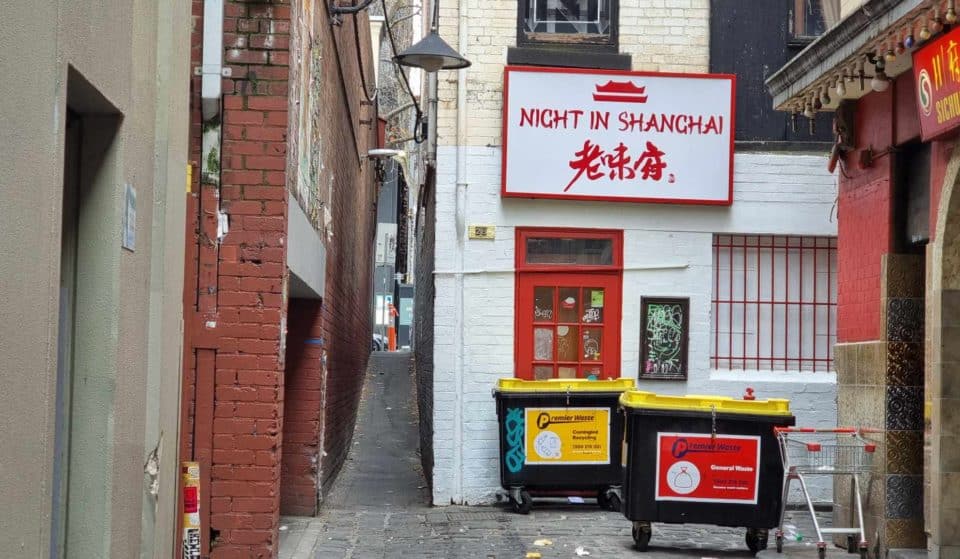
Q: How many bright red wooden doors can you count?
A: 1